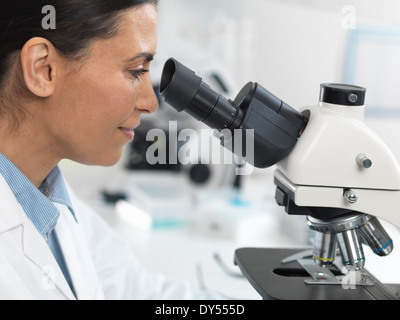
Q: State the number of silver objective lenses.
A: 3